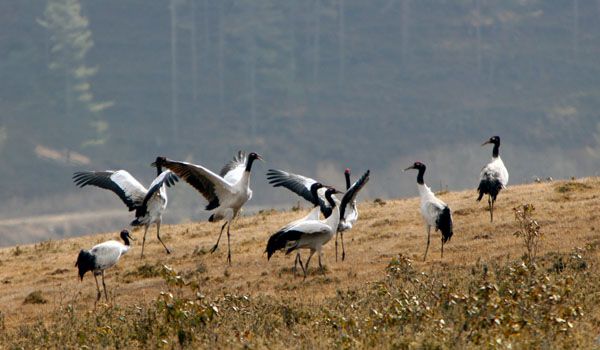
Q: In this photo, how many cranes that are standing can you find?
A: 8